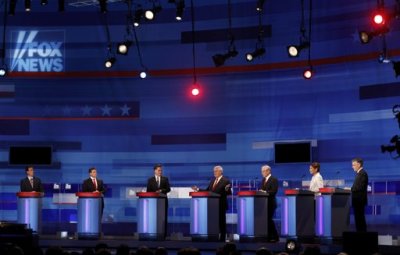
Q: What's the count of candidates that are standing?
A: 7